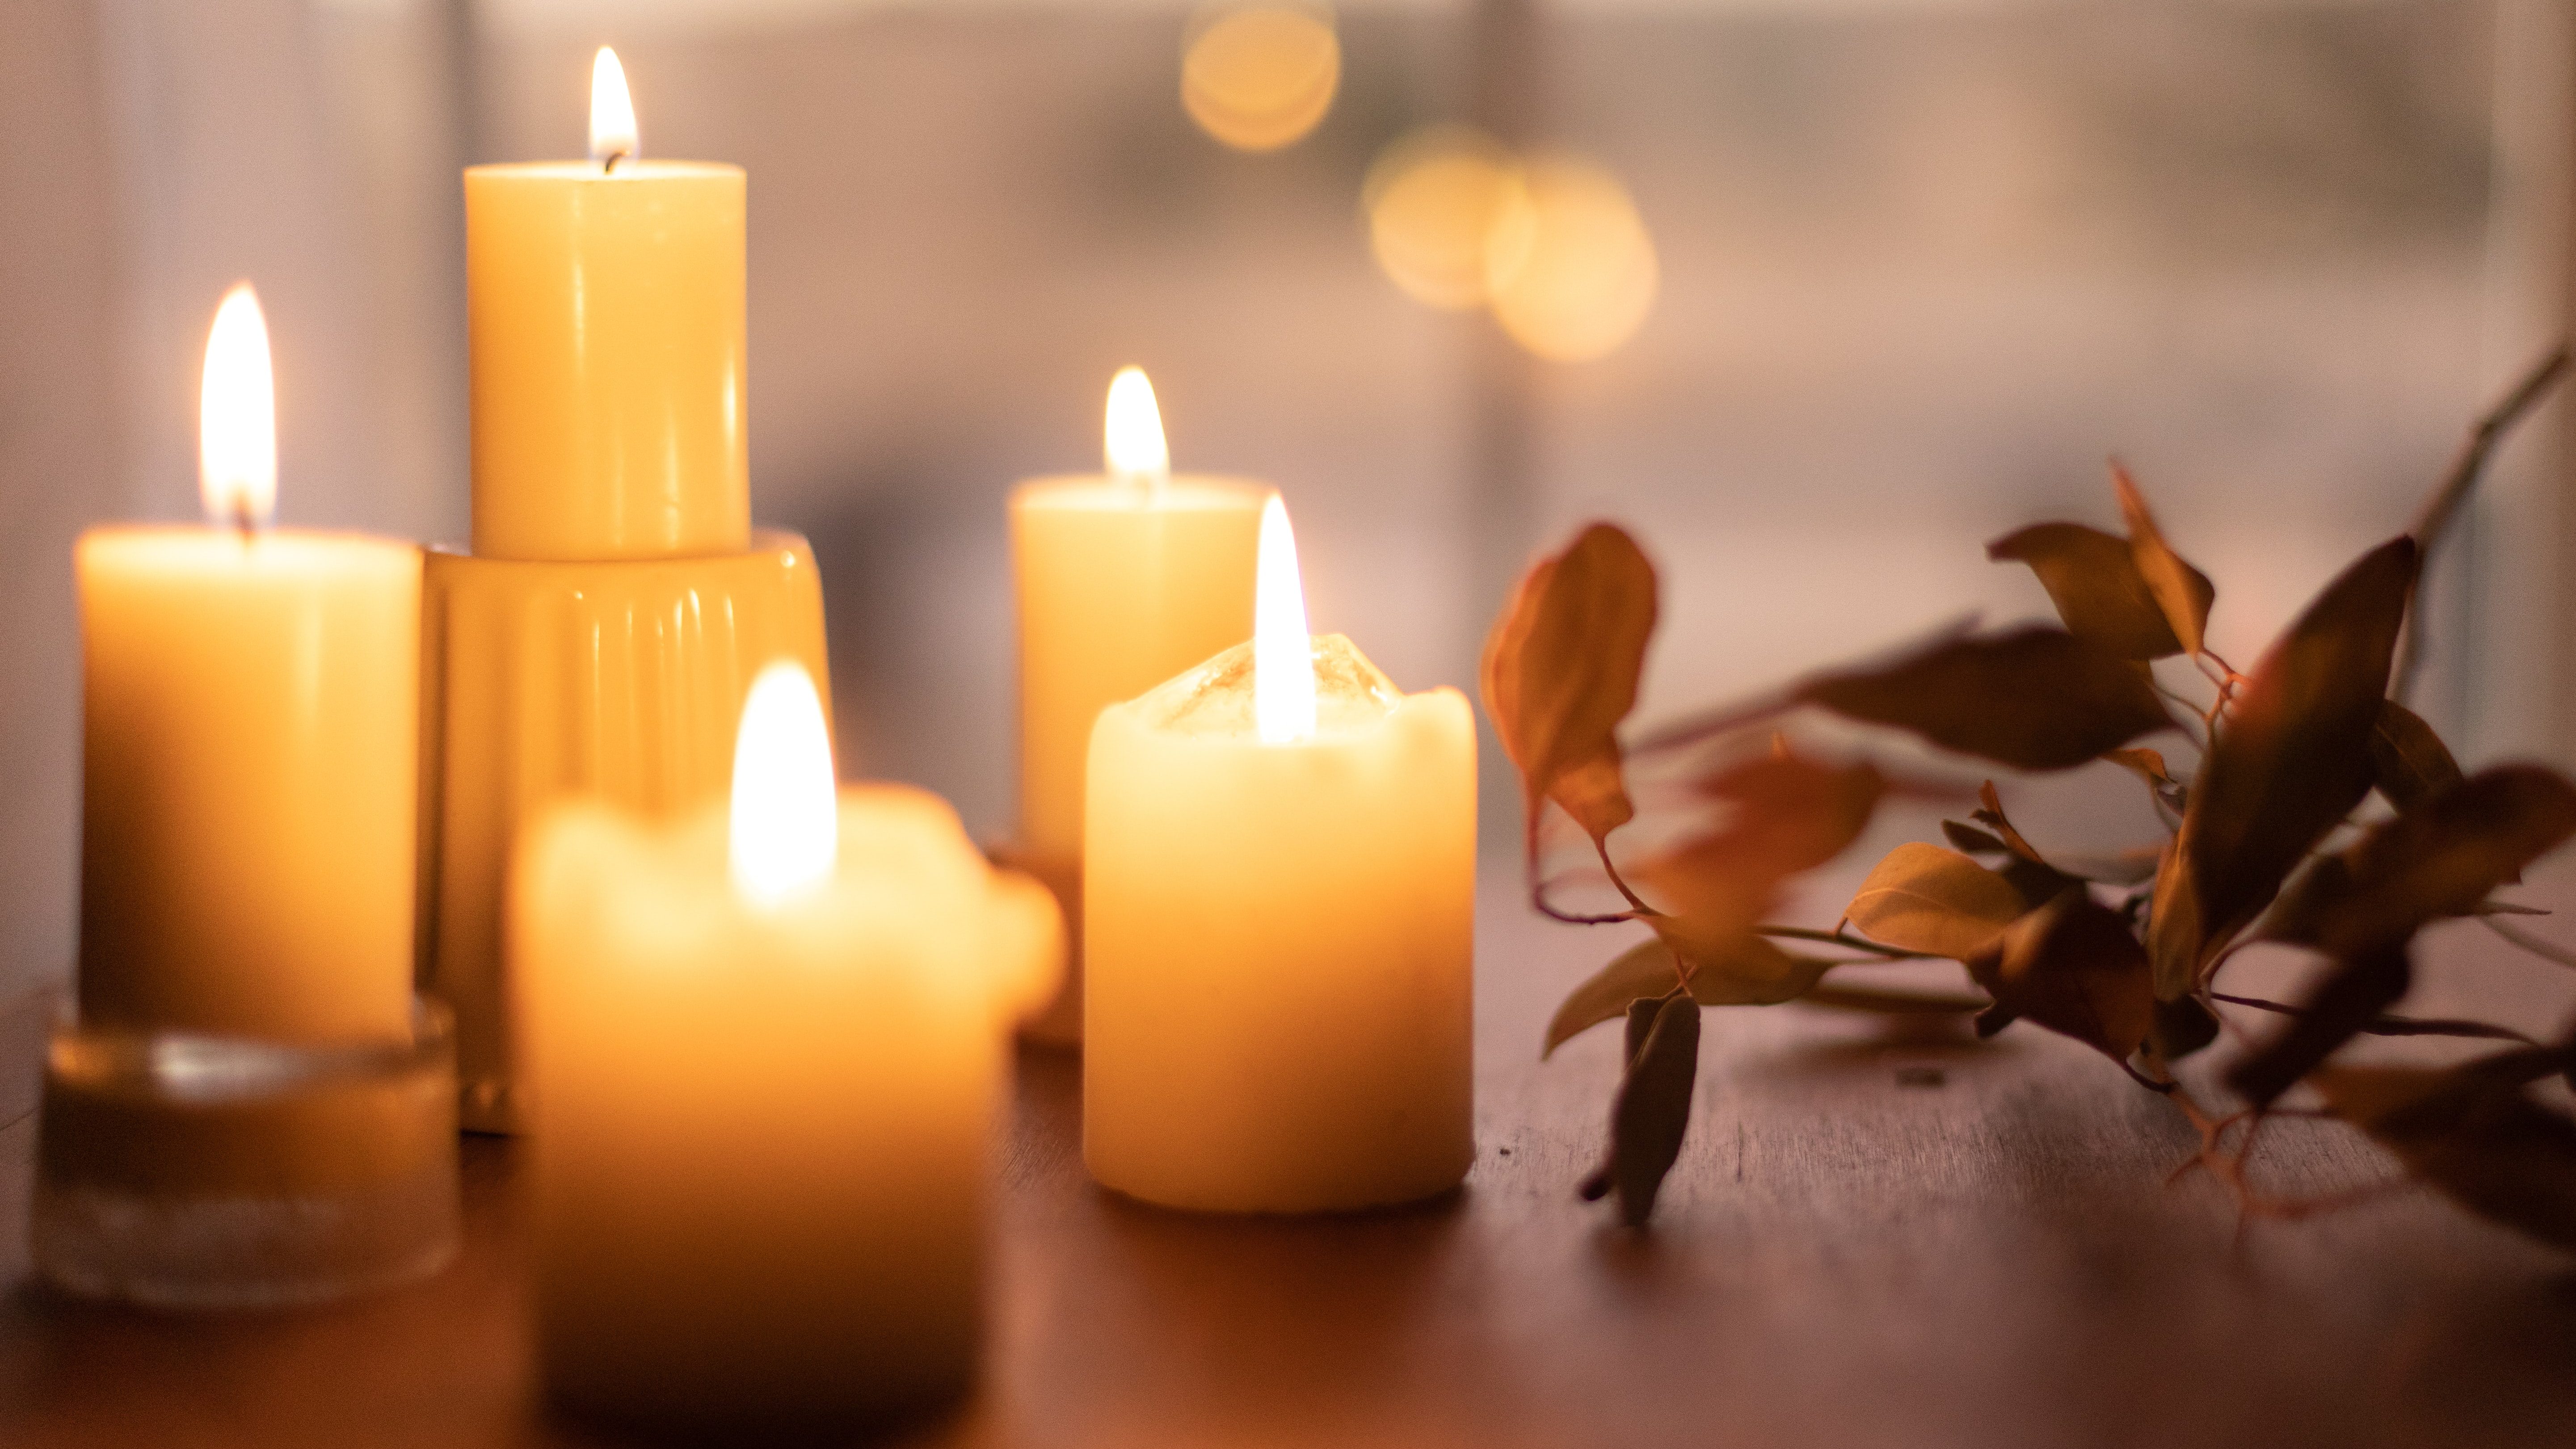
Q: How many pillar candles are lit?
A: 5